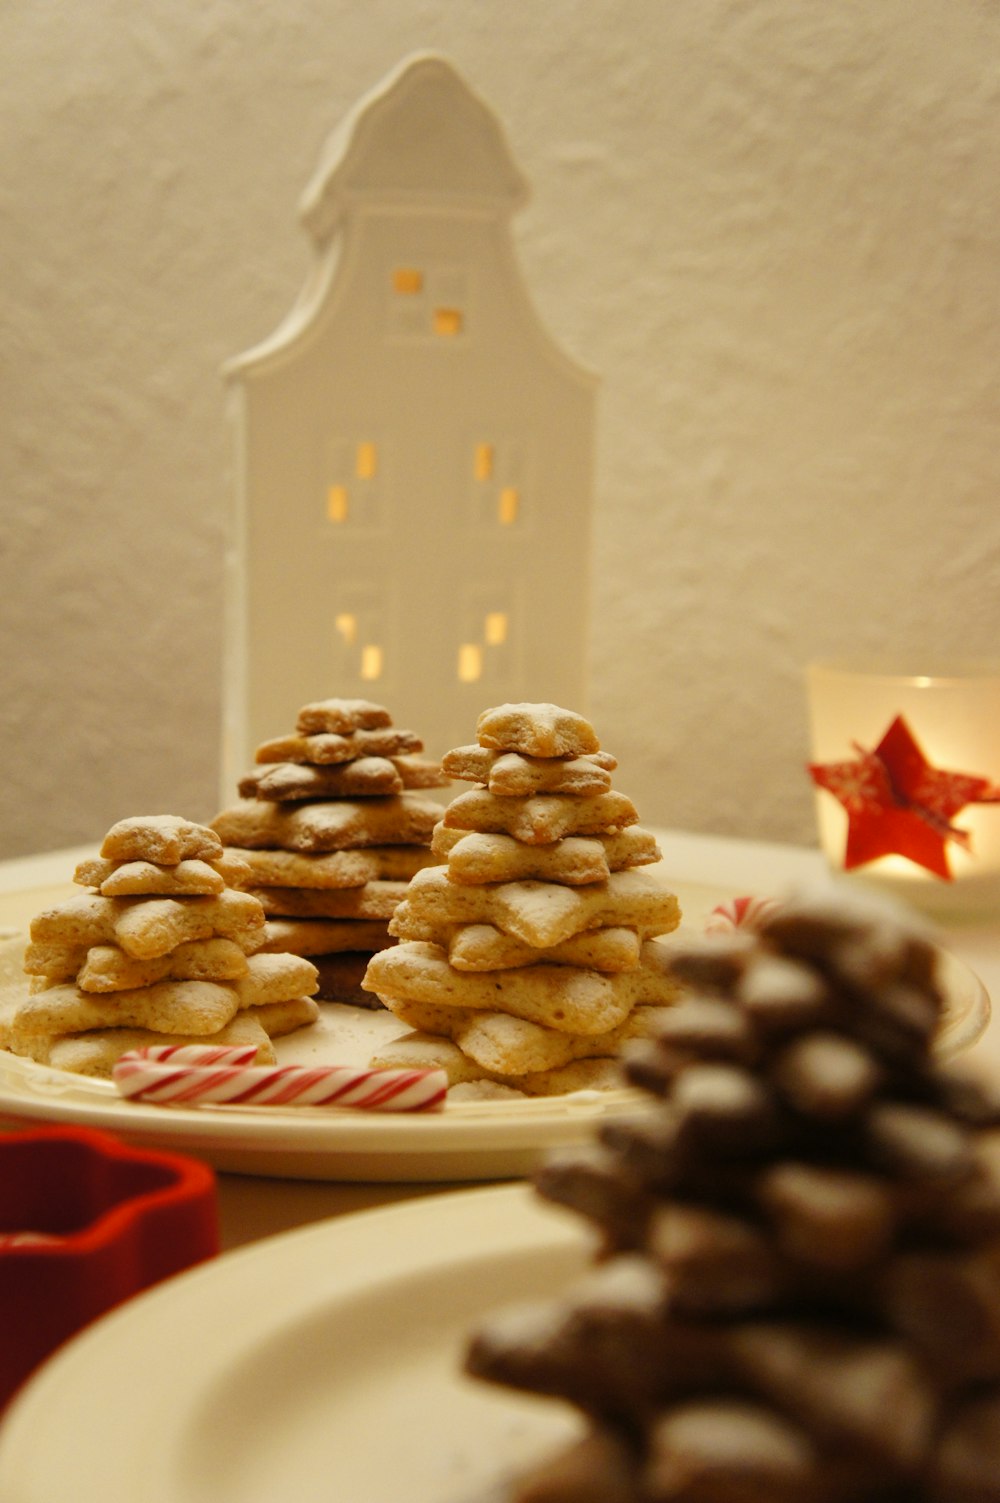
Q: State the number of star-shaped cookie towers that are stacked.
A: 4